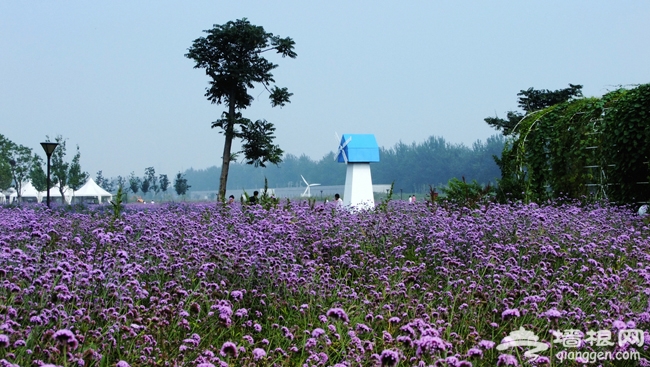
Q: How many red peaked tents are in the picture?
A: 0